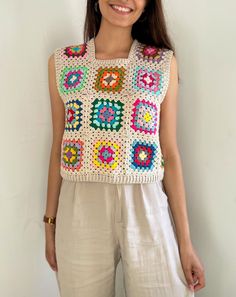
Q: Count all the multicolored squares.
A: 11